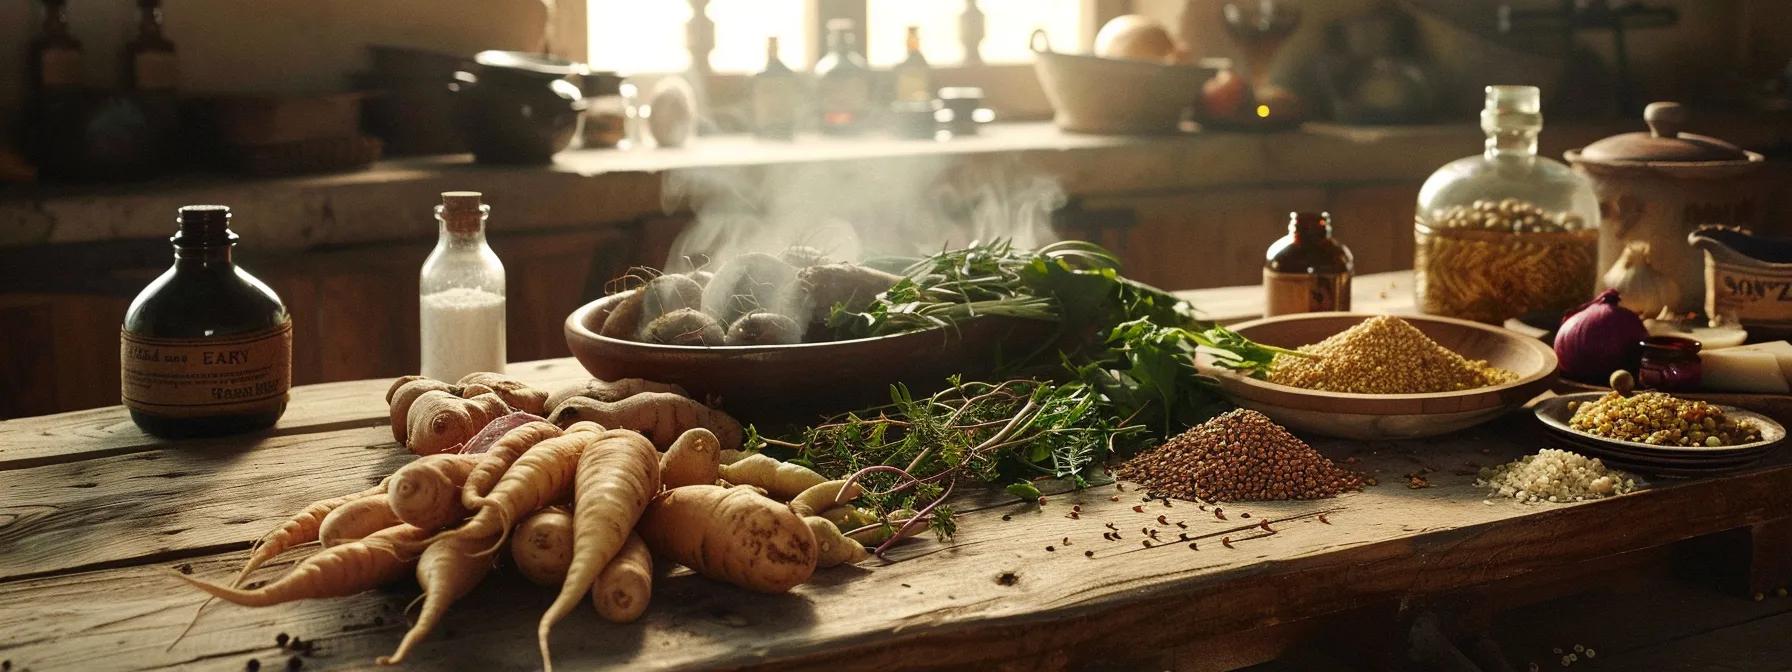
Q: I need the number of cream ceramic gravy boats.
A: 1